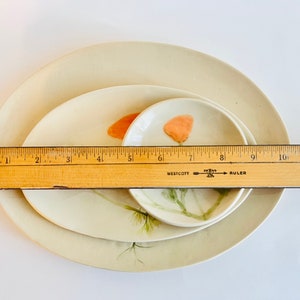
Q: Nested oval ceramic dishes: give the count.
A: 3